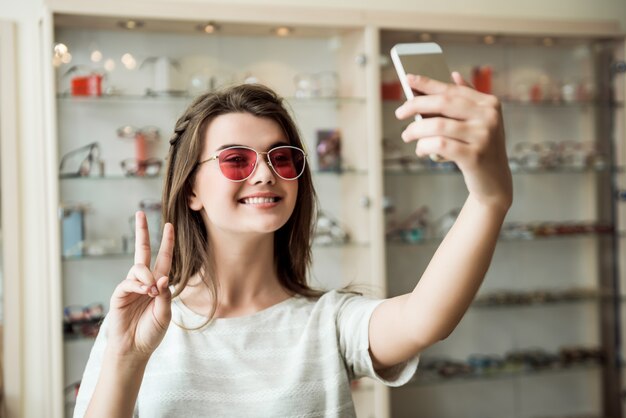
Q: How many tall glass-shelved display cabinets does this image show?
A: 2